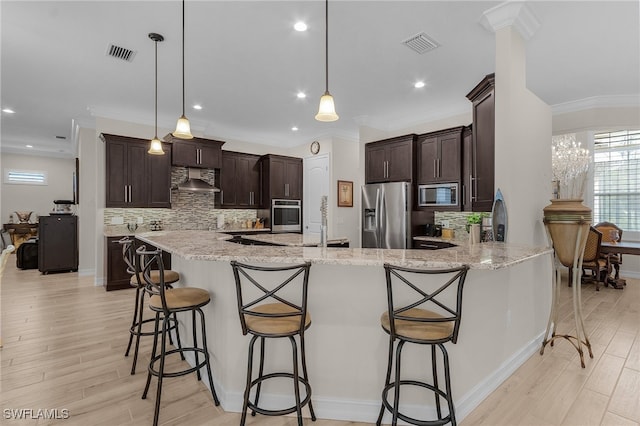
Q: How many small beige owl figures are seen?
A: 0